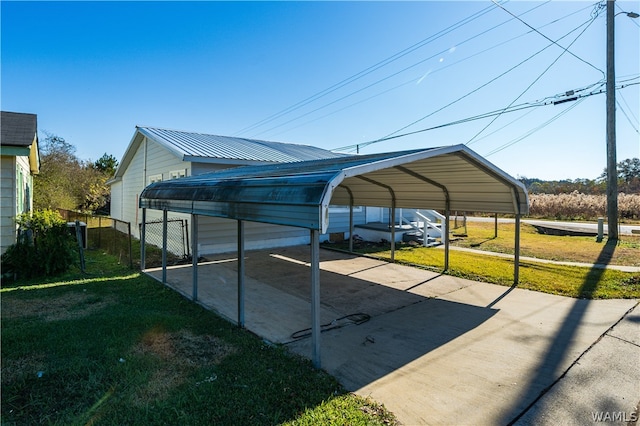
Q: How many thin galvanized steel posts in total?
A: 9